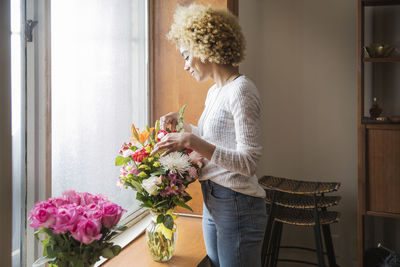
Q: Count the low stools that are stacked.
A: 3